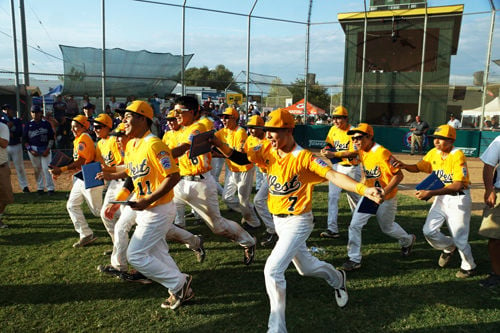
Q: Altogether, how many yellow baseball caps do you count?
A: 11